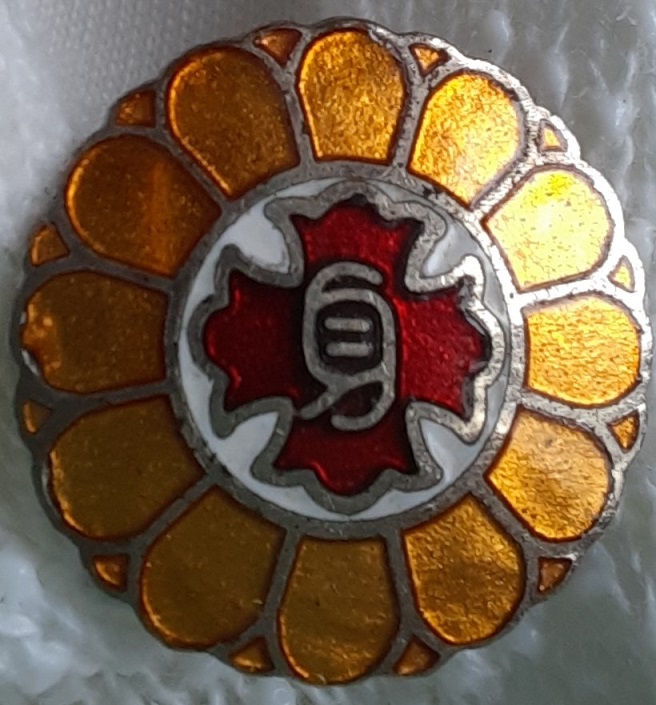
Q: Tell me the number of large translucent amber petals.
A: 12